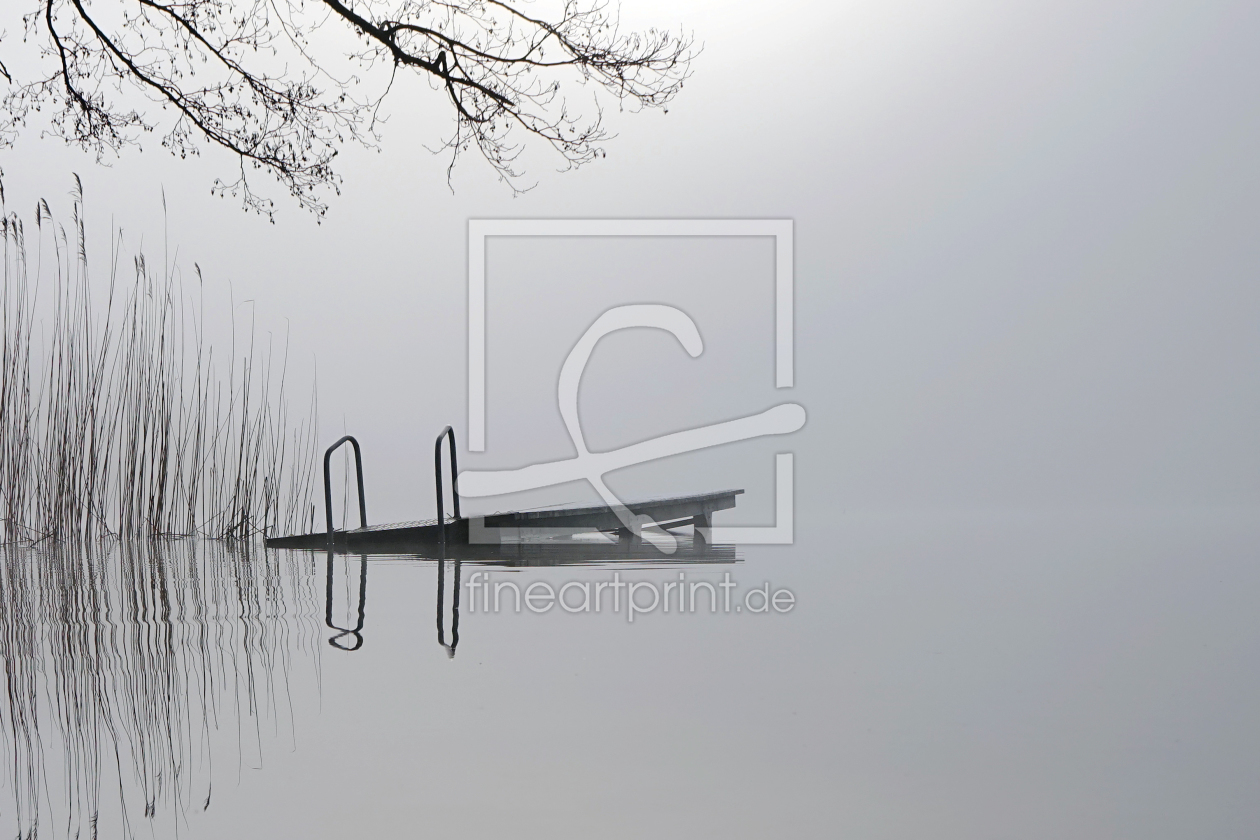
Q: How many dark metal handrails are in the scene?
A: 2